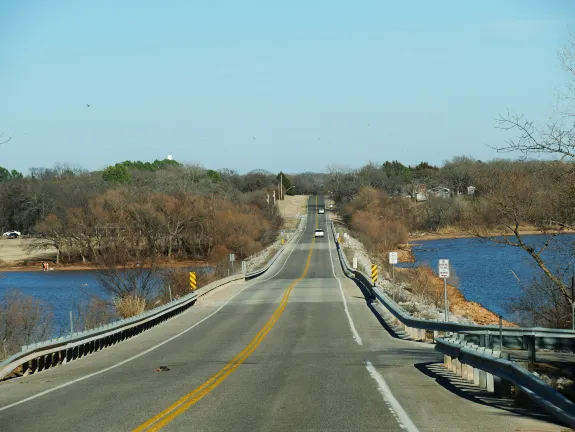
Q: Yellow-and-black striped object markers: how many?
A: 2